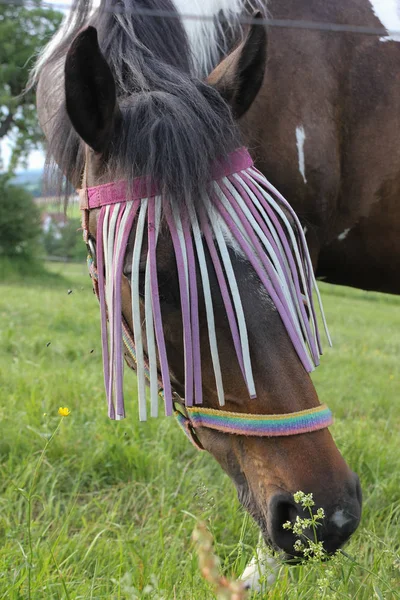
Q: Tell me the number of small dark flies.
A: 3